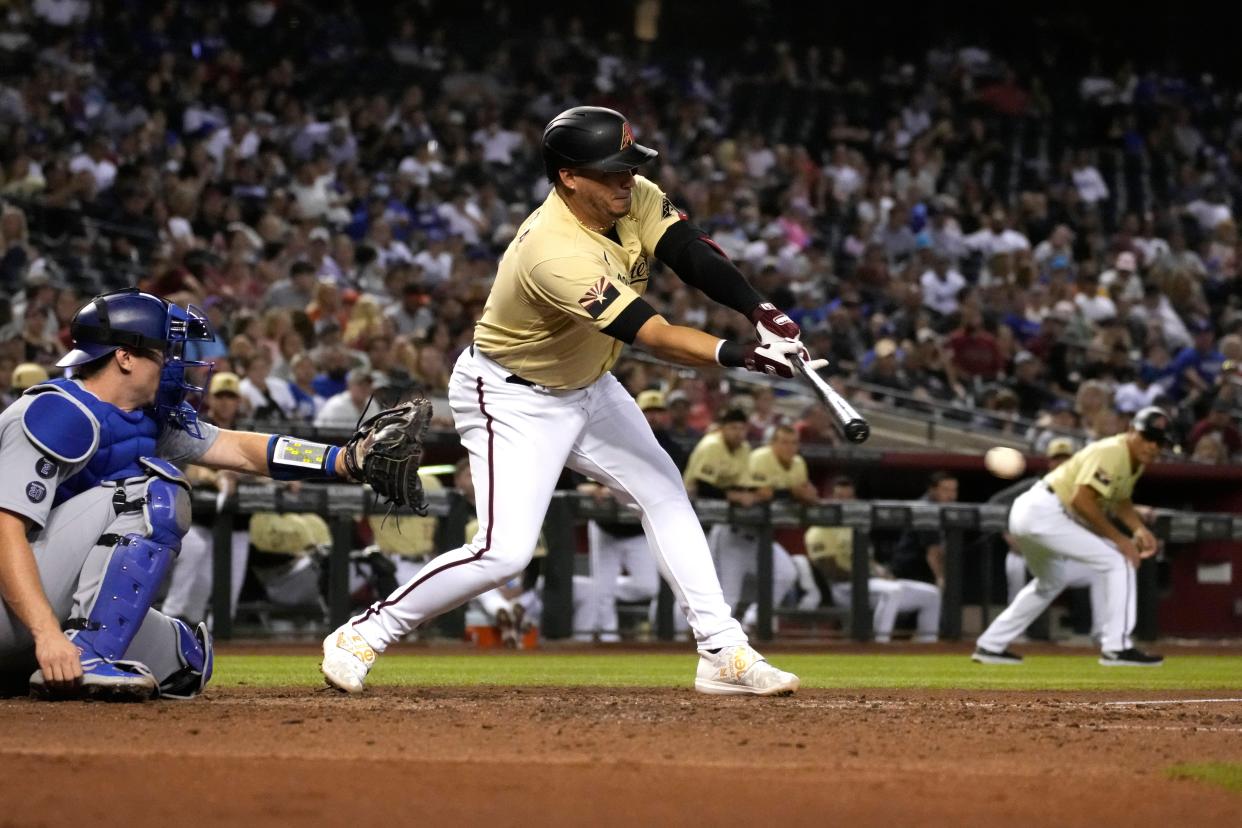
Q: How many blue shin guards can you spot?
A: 2